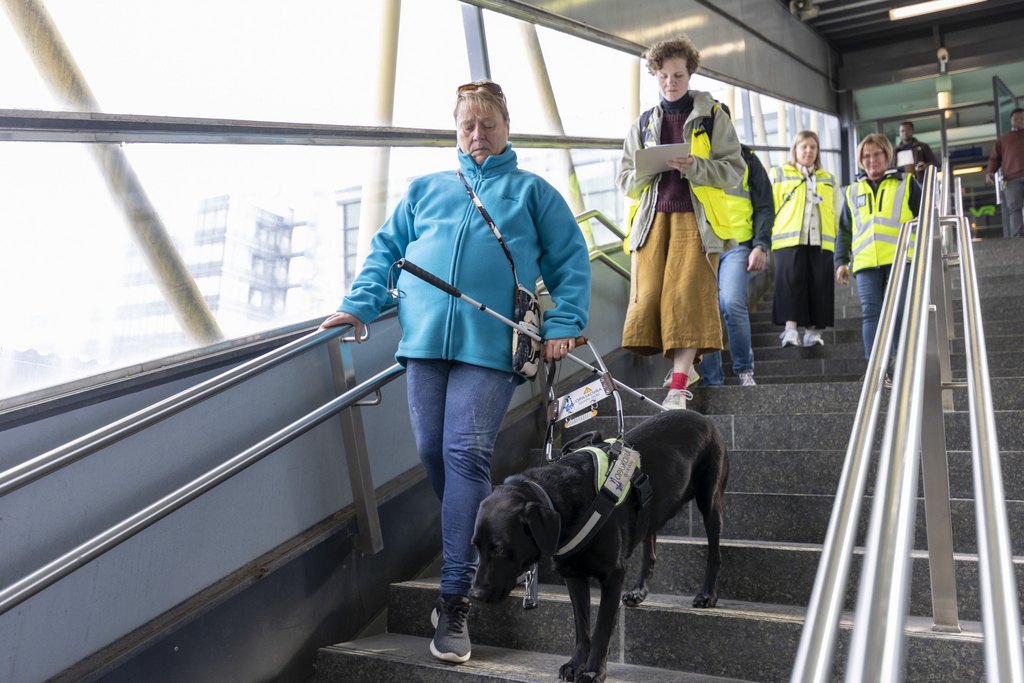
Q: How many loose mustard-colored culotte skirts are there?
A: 1